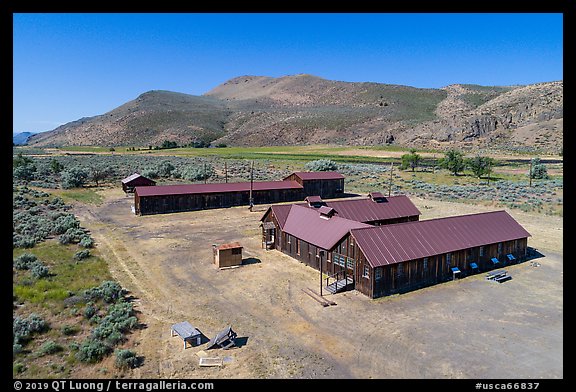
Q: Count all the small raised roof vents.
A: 3